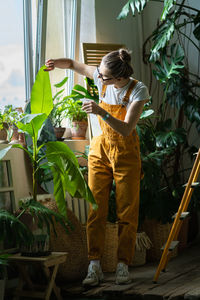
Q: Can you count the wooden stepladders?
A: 1